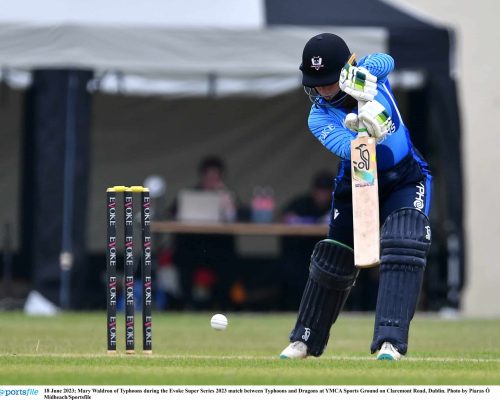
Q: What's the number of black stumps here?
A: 3